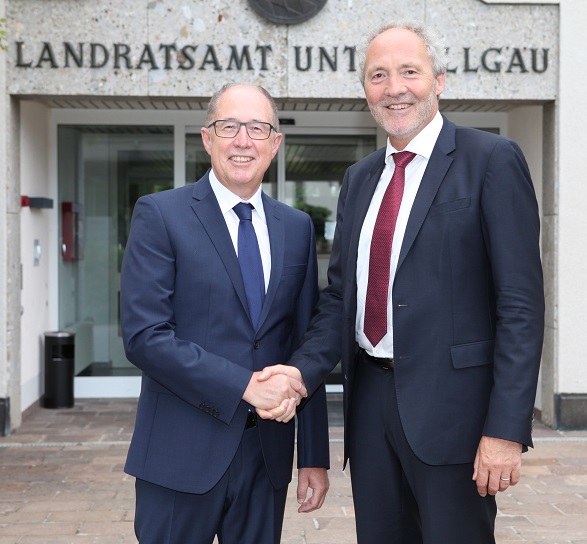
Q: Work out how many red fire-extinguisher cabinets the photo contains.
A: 1